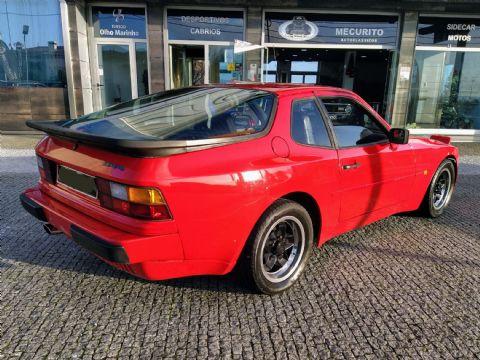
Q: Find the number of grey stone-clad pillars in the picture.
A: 4